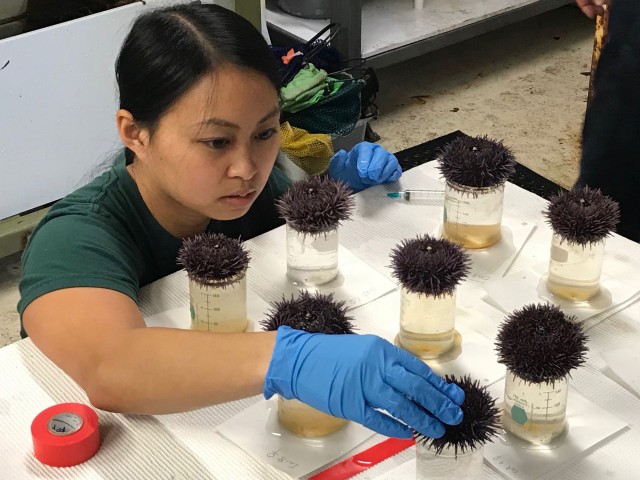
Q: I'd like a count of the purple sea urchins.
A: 8